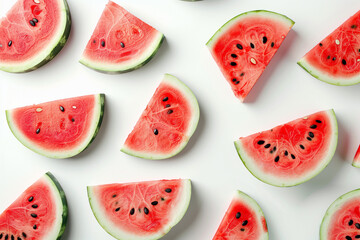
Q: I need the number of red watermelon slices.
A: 12